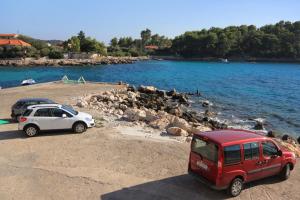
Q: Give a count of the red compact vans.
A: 1